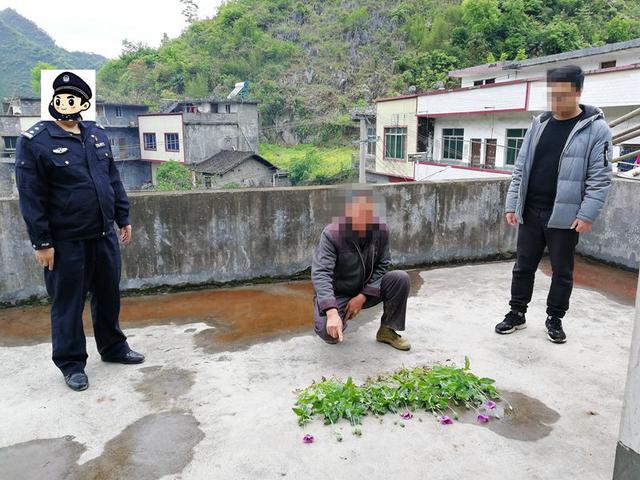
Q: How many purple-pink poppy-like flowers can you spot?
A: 5